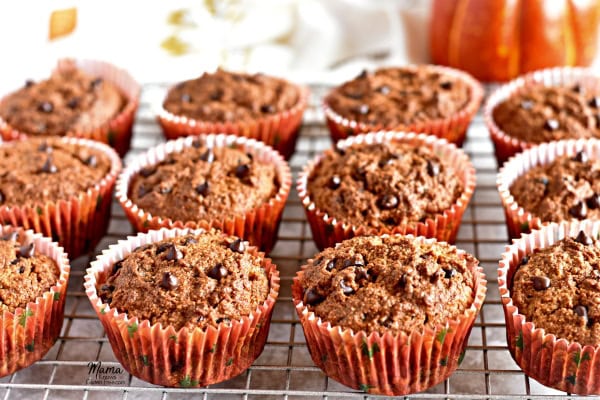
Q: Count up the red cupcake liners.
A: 12